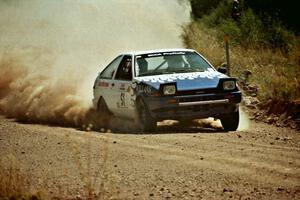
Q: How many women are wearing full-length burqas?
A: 0